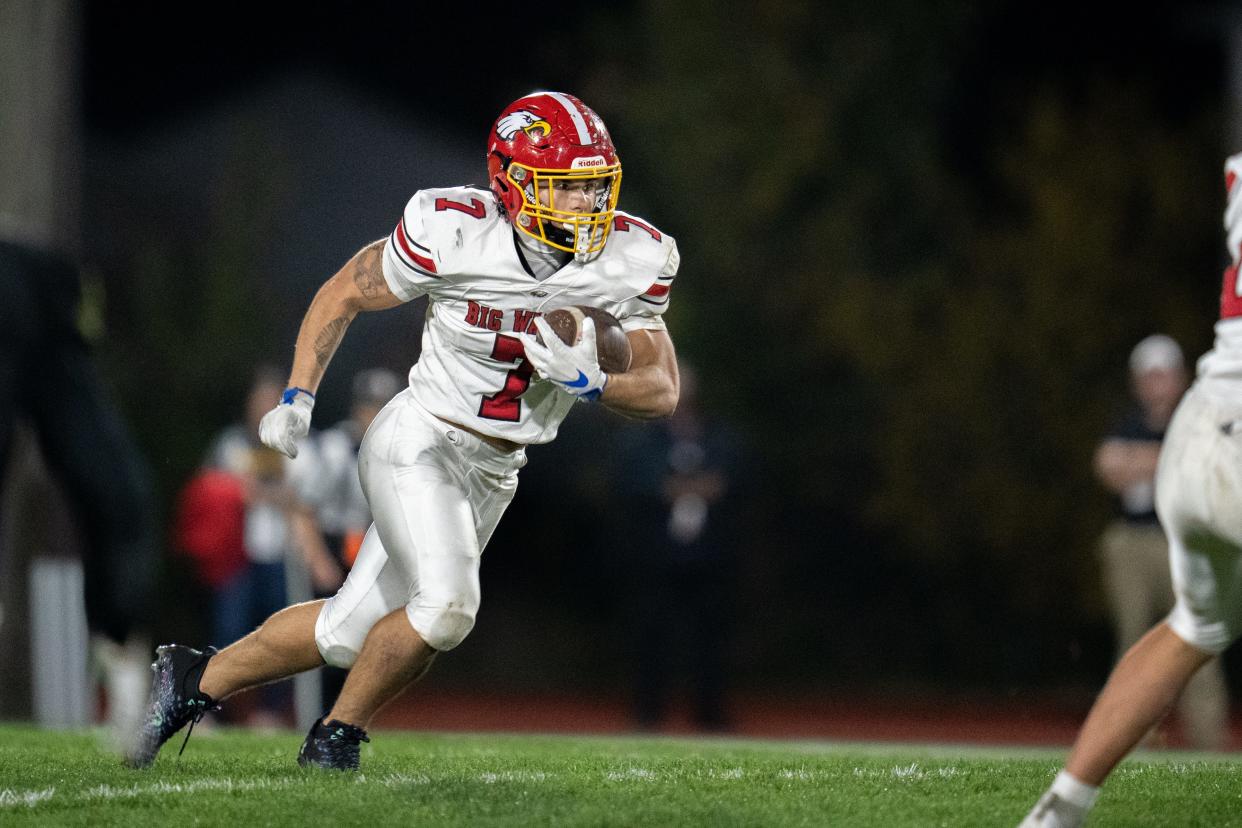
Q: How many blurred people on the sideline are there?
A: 4